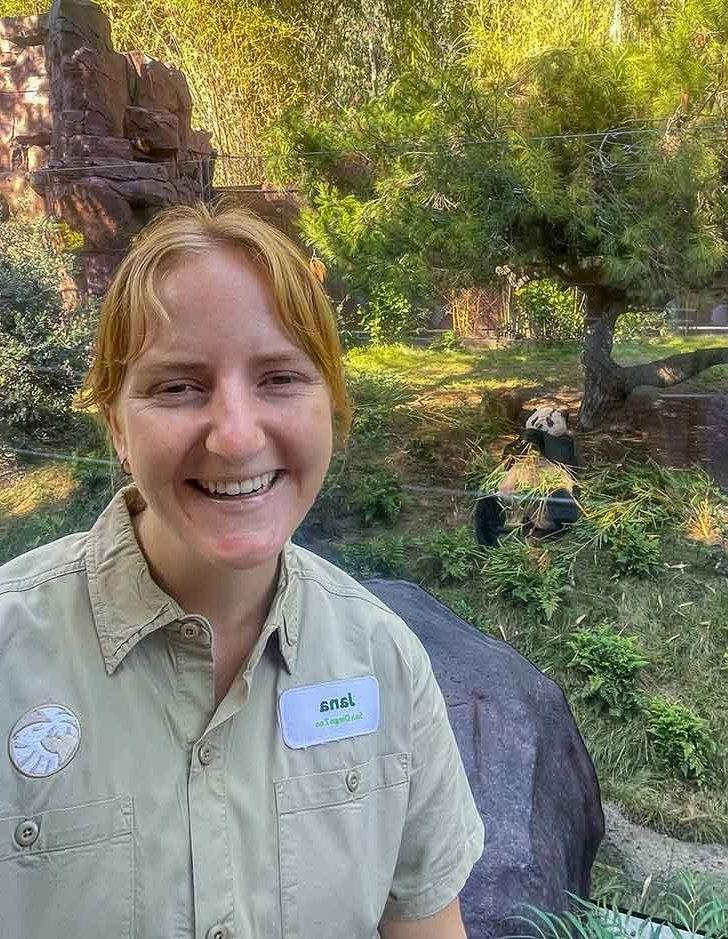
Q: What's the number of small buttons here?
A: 5